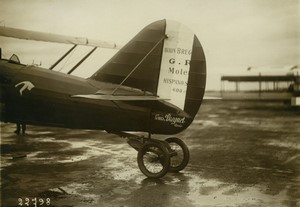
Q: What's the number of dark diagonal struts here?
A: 2